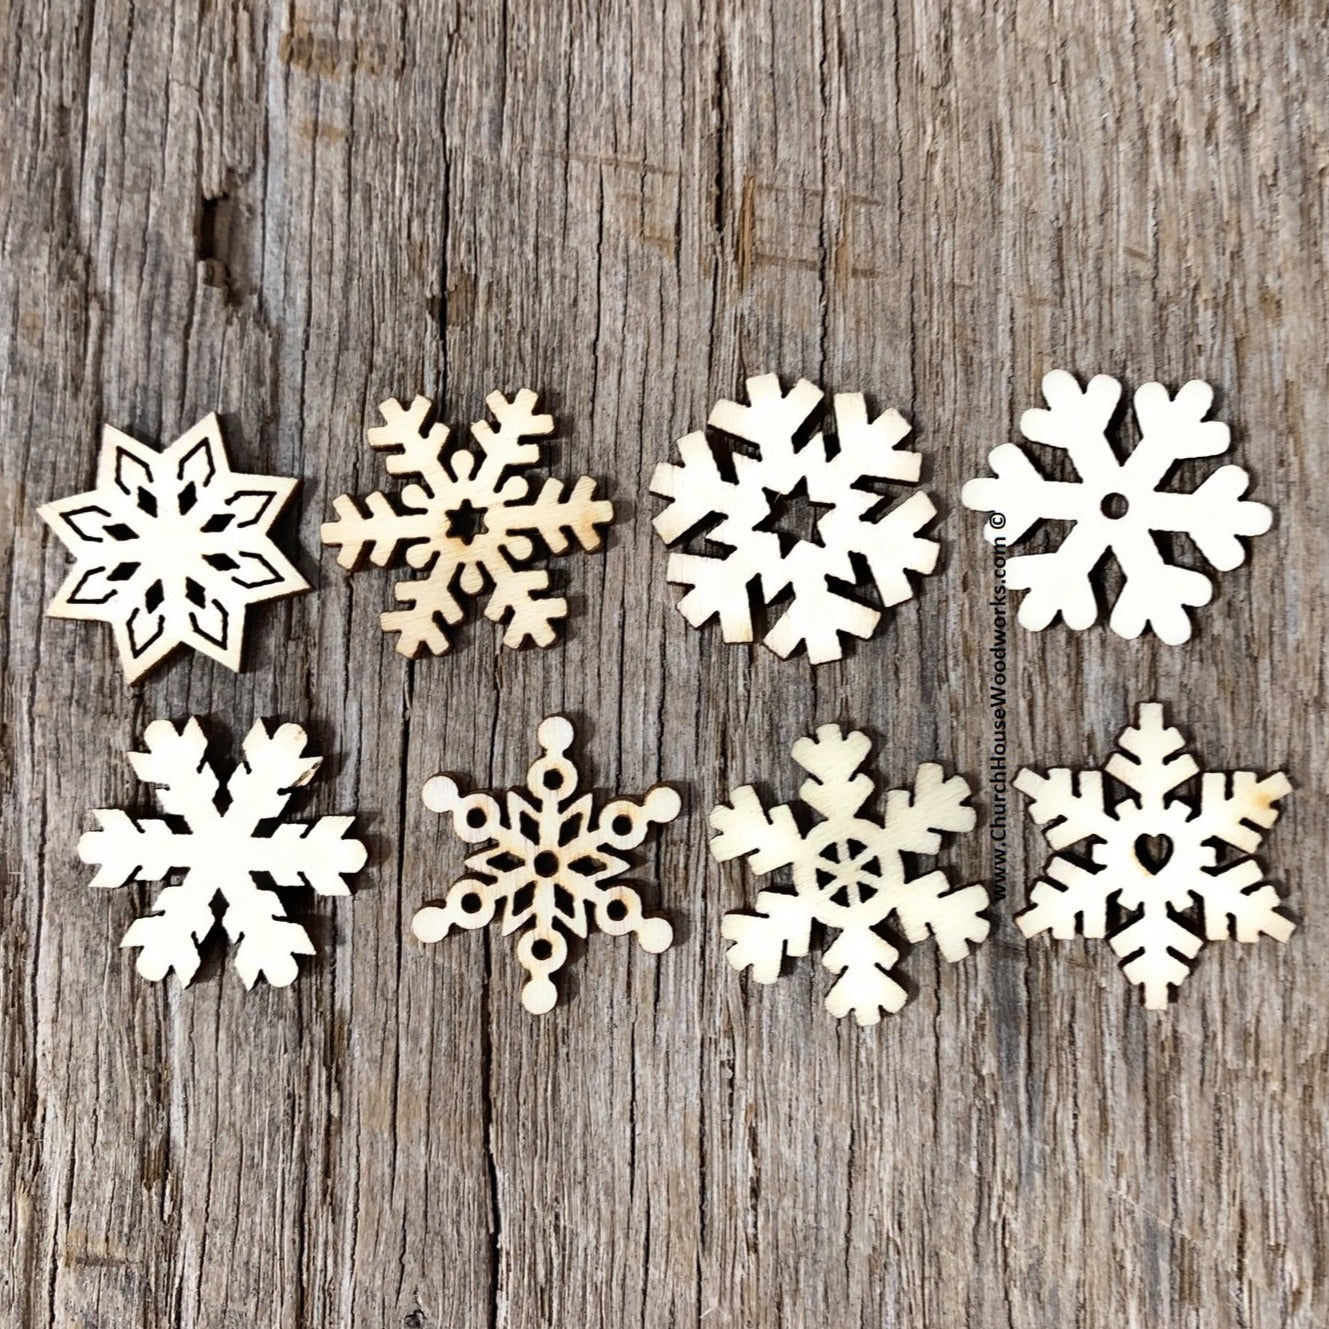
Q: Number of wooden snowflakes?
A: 8